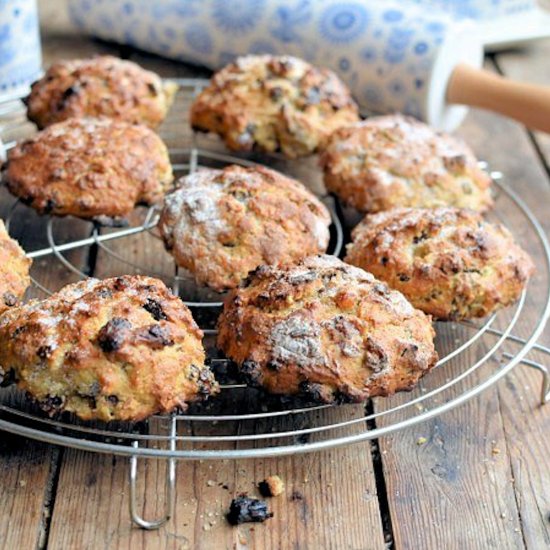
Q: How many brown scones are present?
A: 9